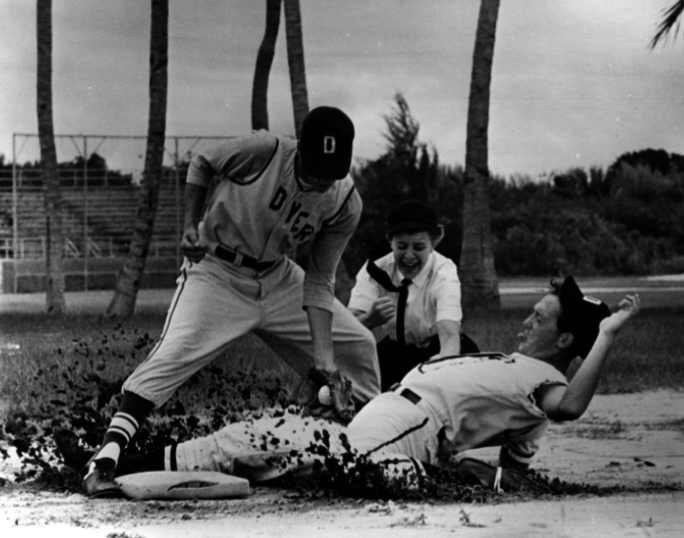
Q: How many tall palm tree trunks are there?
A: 5